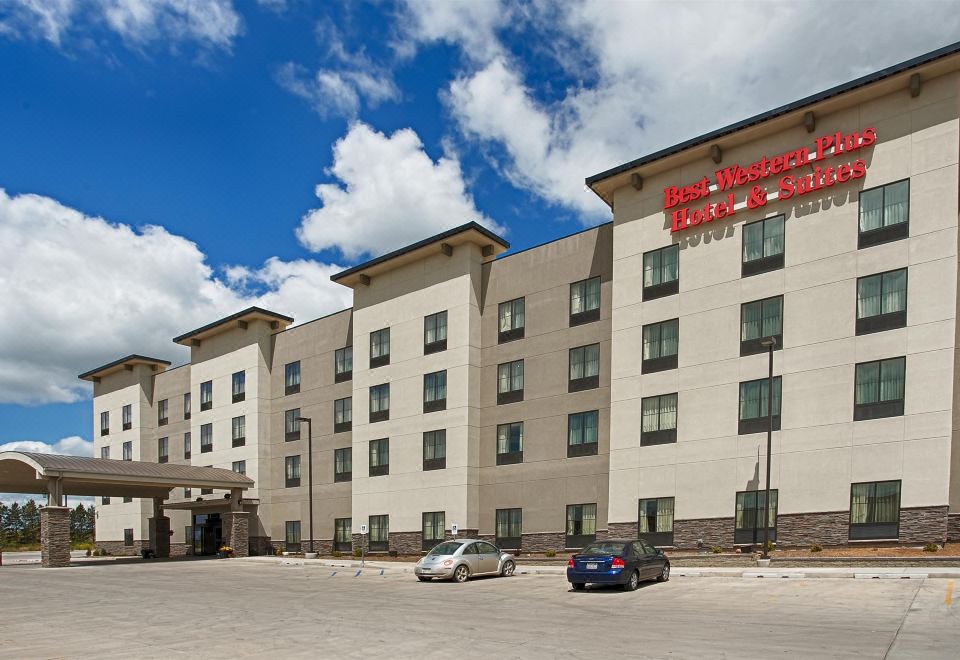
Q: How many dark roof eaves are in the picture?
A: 4